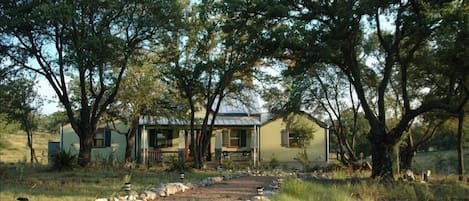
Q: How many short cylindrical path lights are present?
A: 3